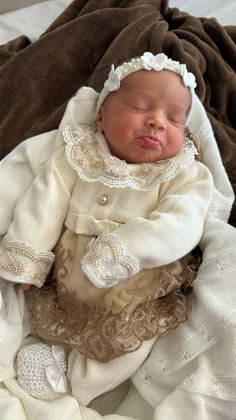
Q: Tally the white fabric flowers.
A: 3